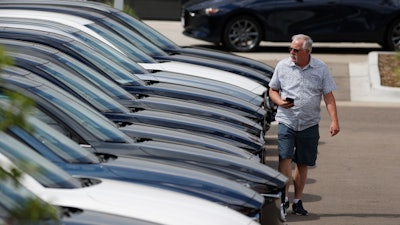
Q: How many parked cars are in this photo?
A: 13